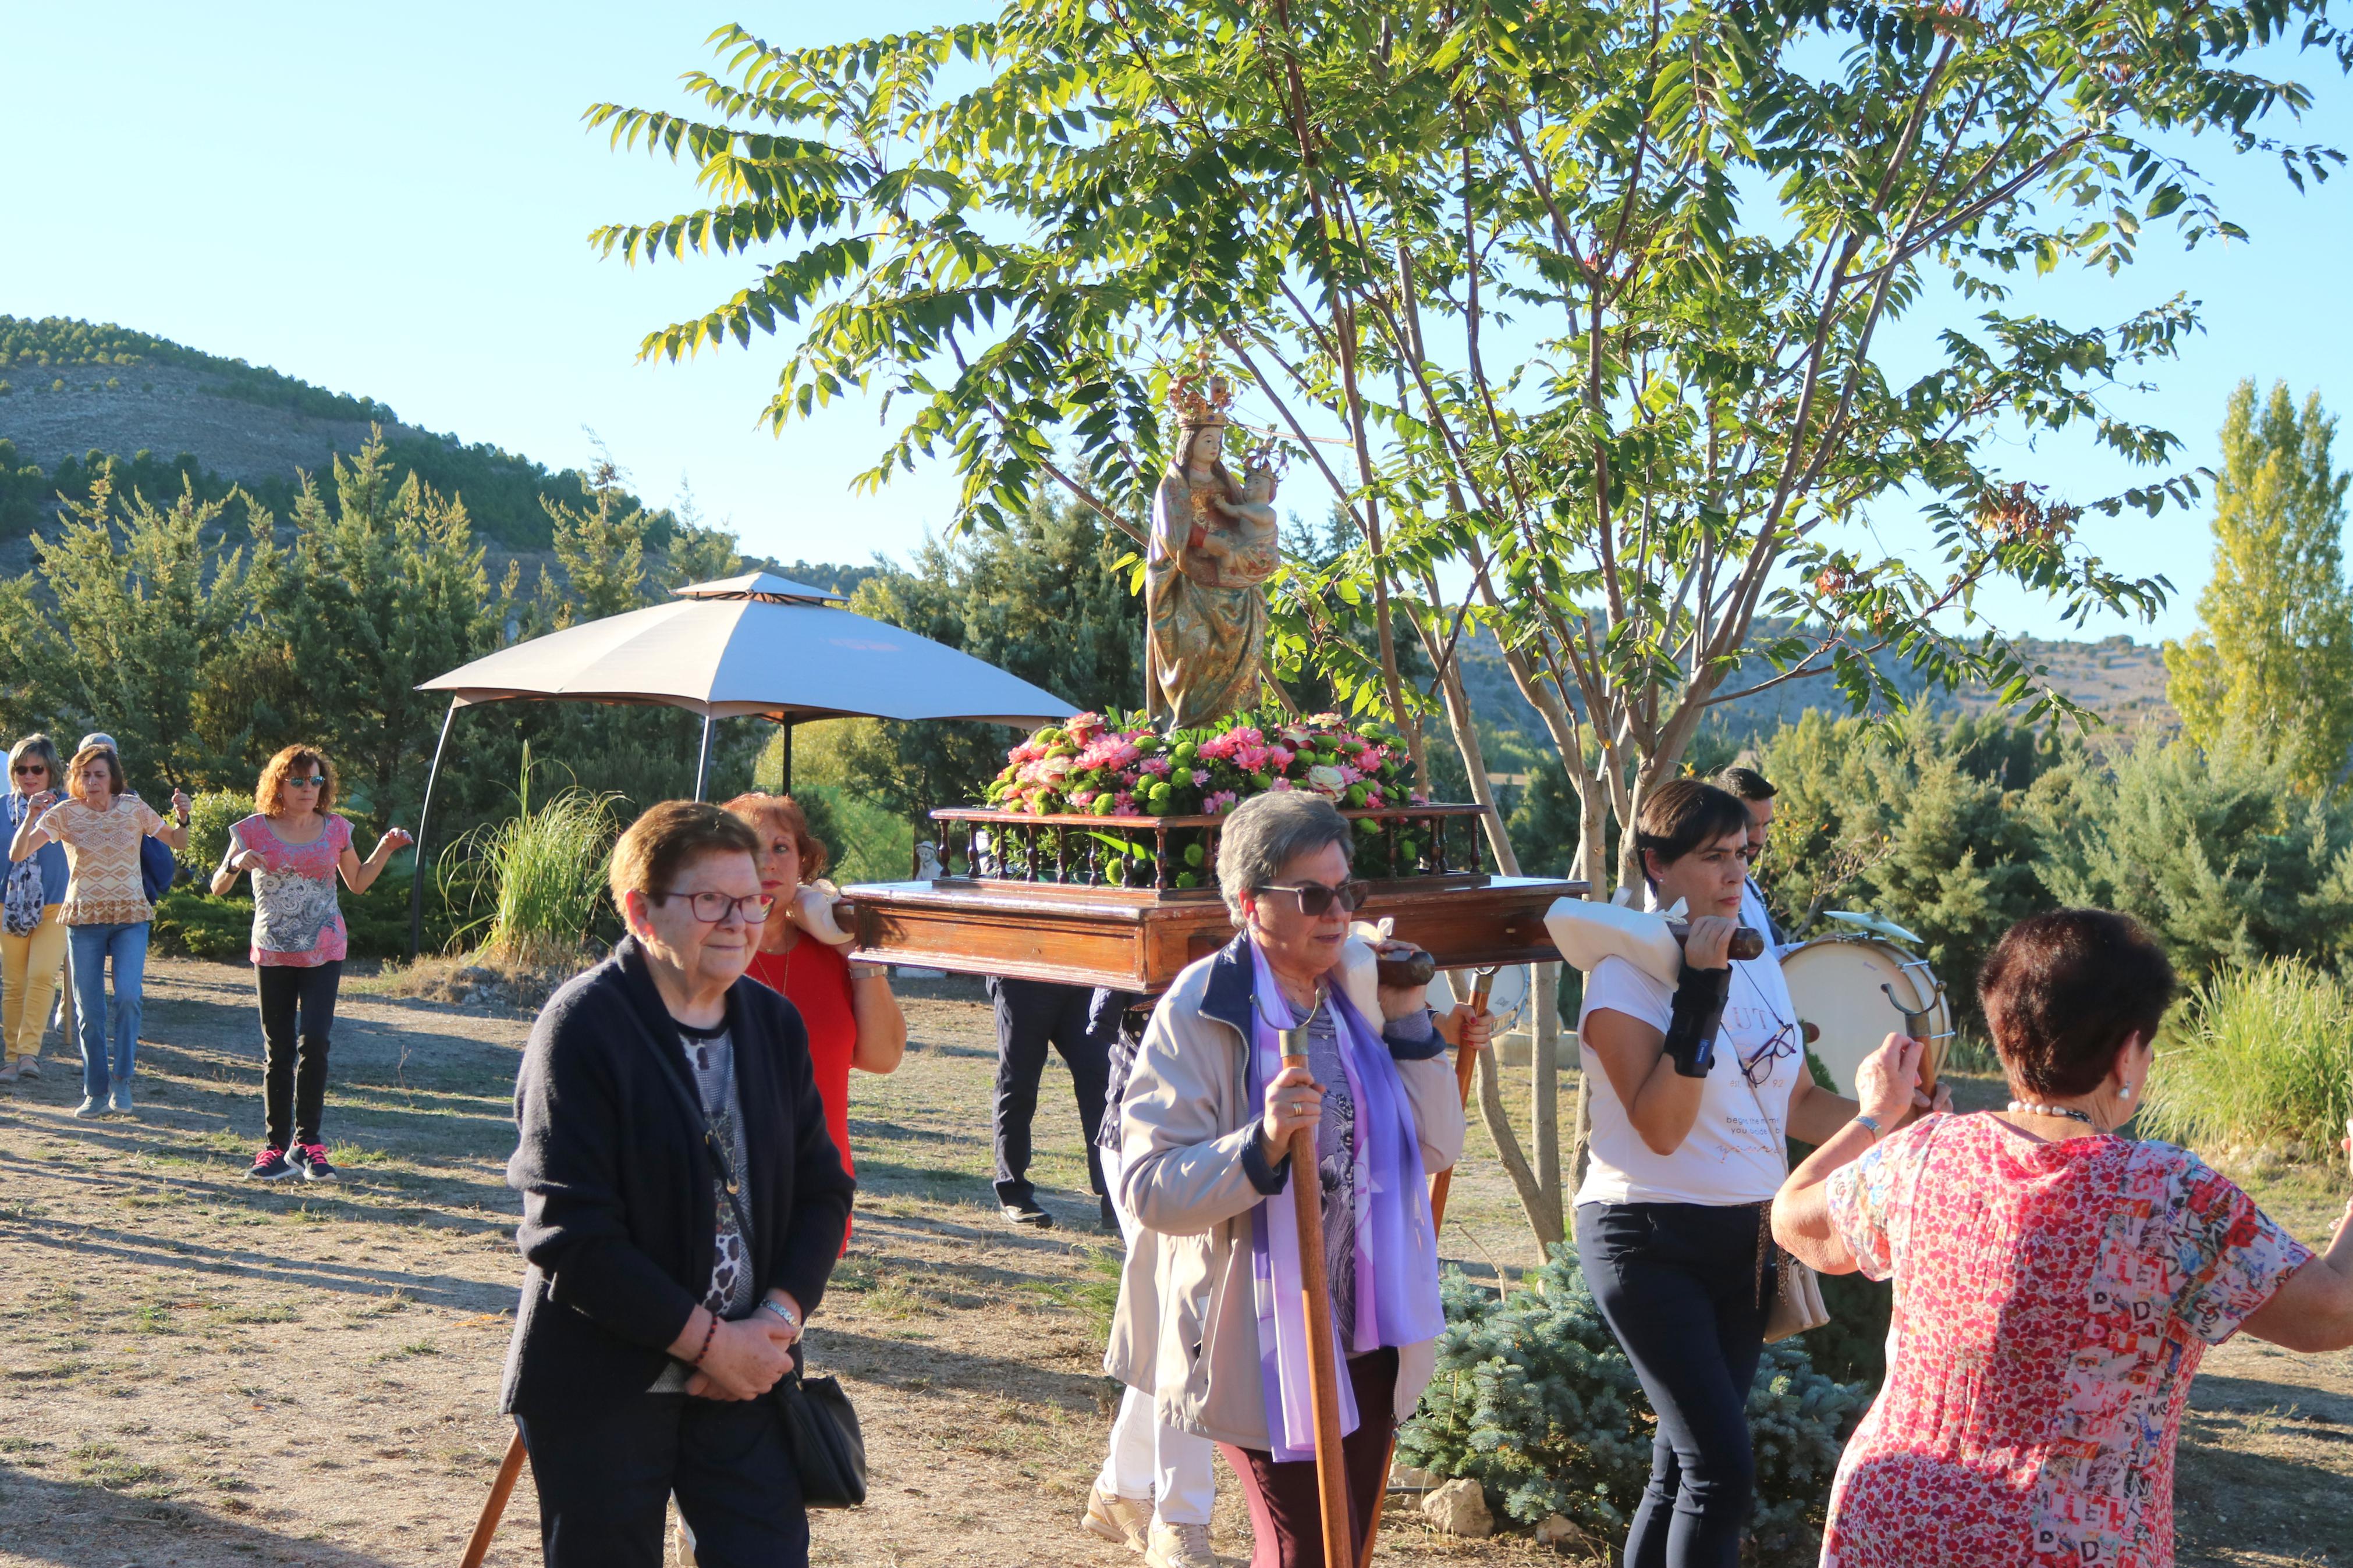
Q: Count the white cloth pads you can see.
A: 3